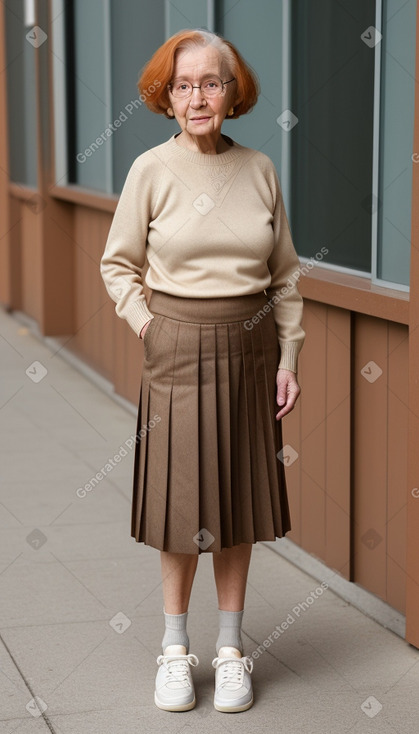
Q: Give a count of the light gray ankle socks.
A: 2